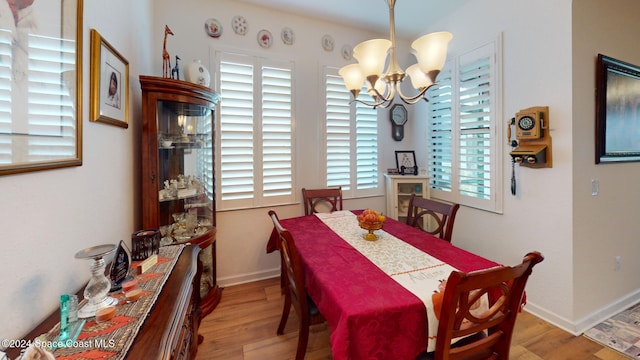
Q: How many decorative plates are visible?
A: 6